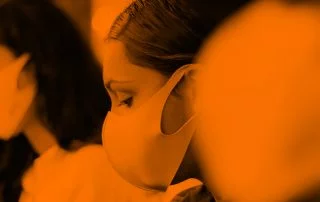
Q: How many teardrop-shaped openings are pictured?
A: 1